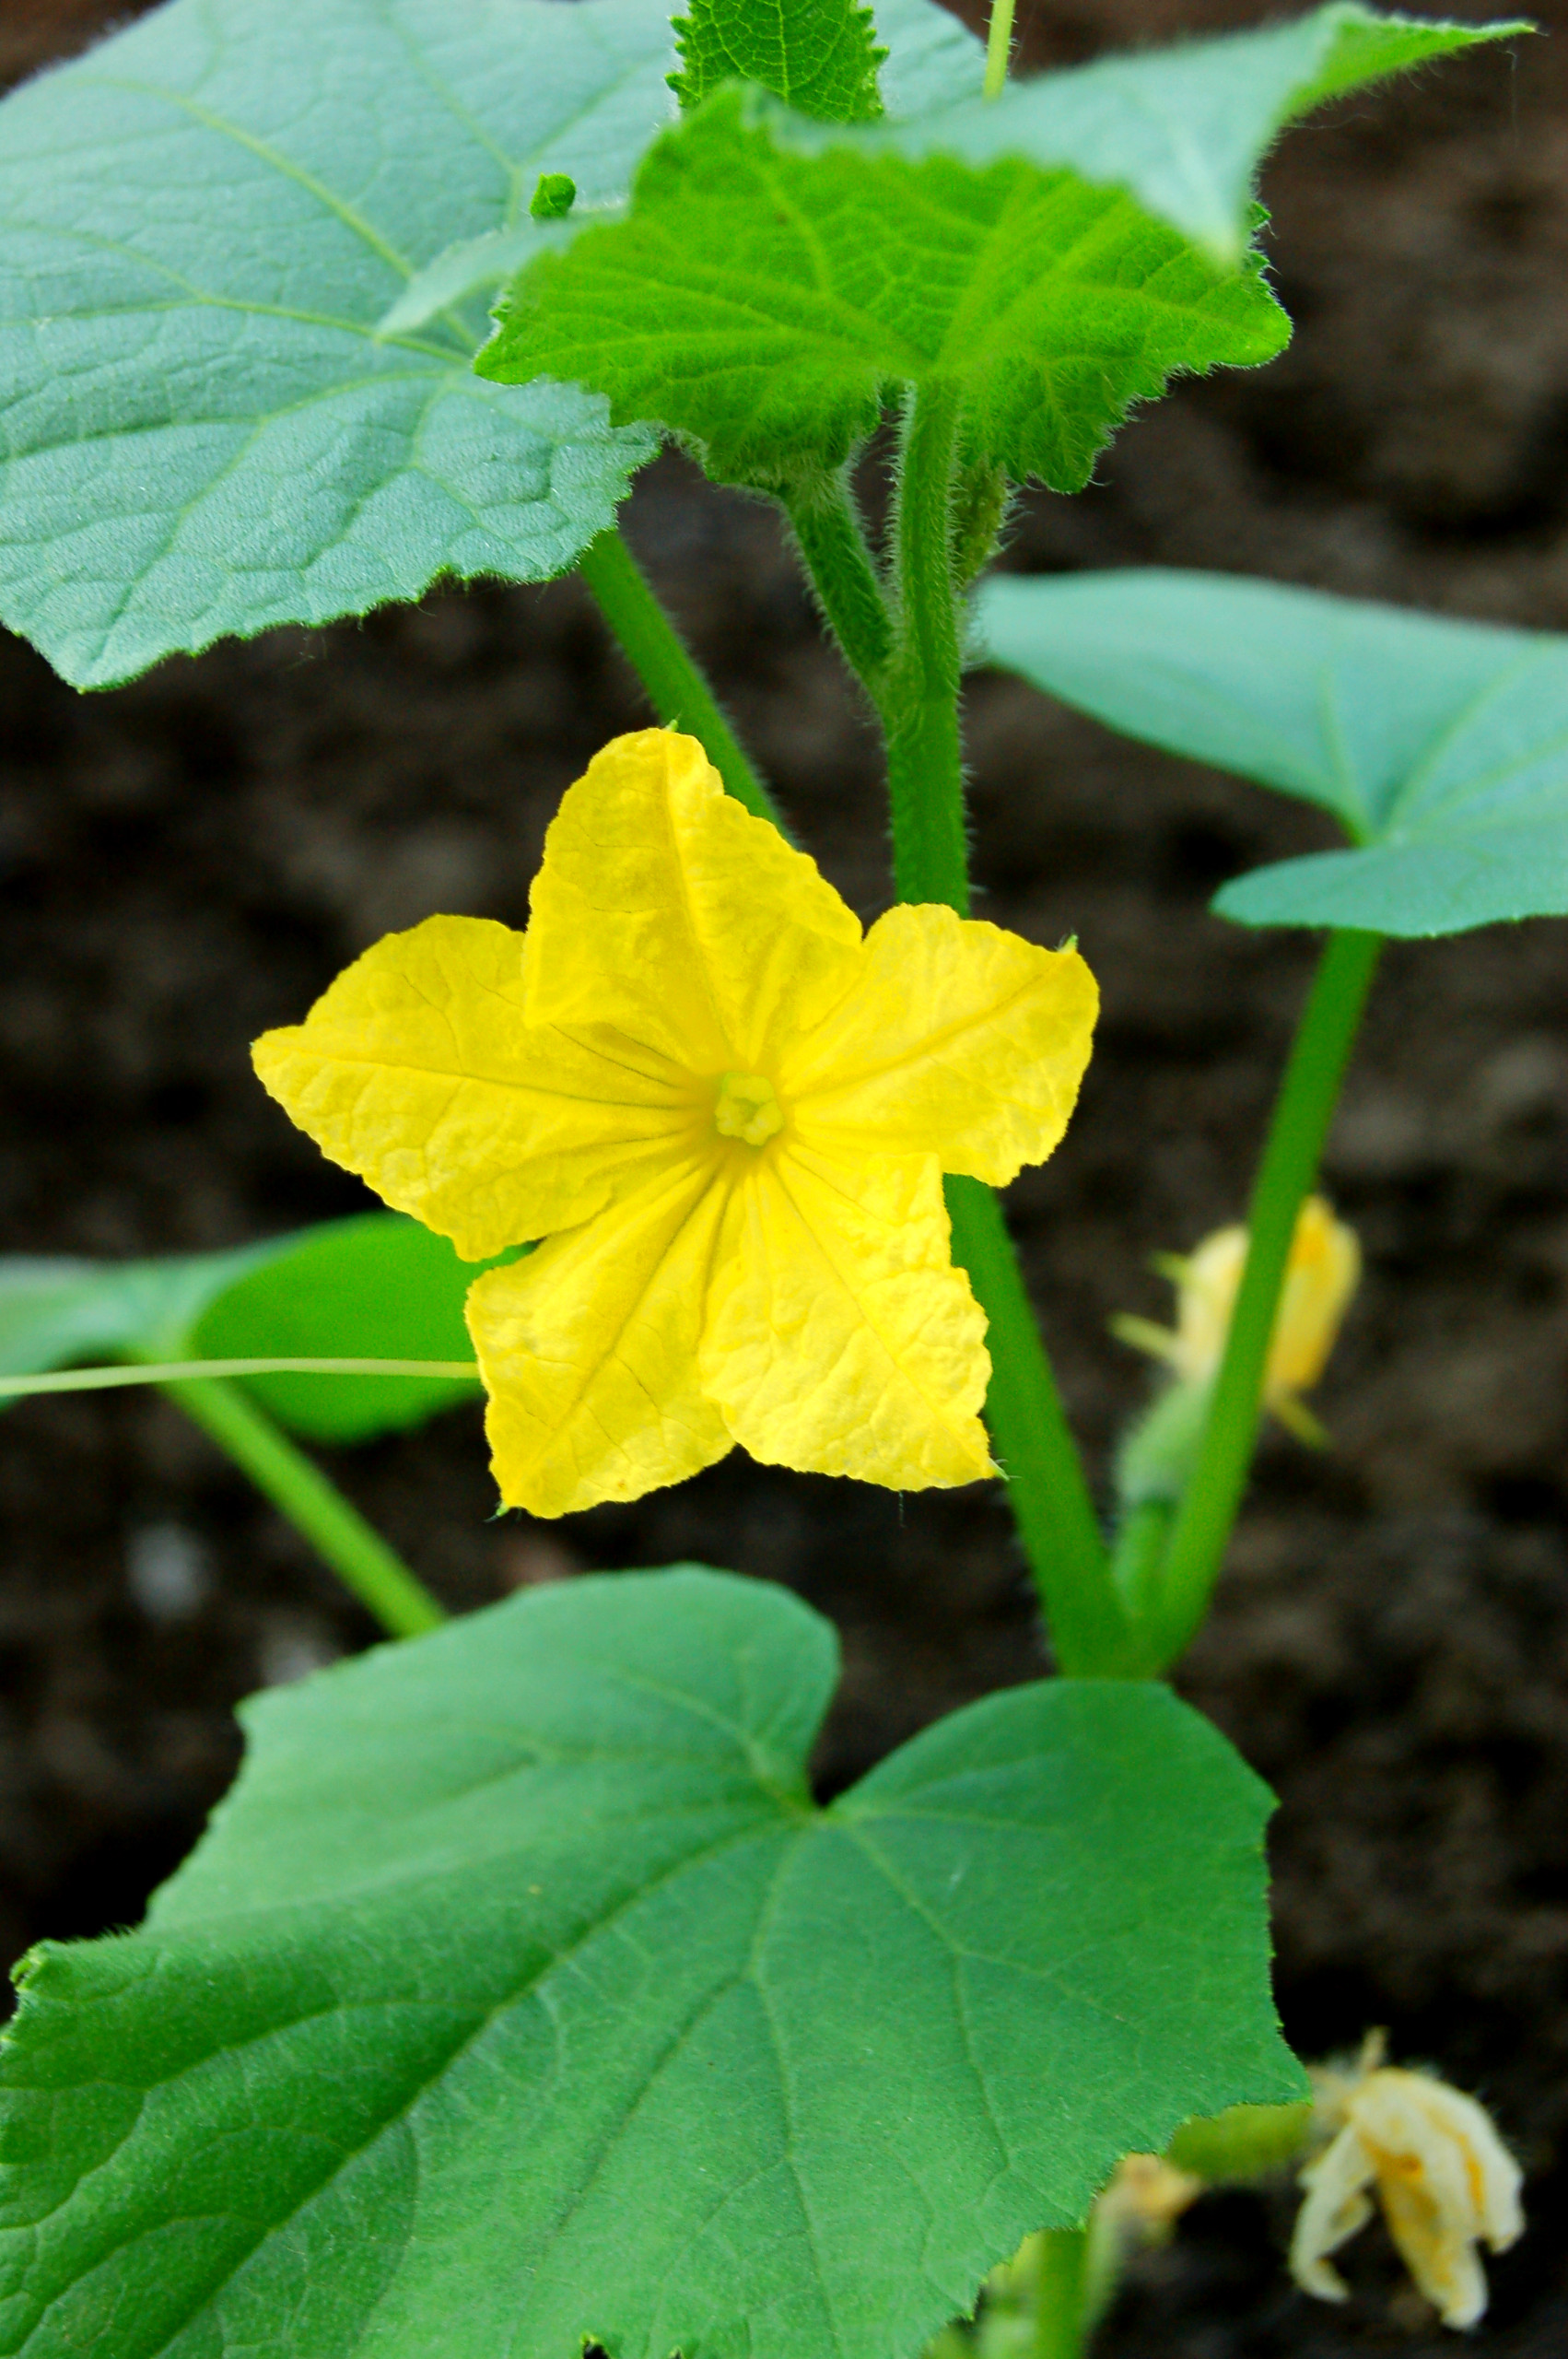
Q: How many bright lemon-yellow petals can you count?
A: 5